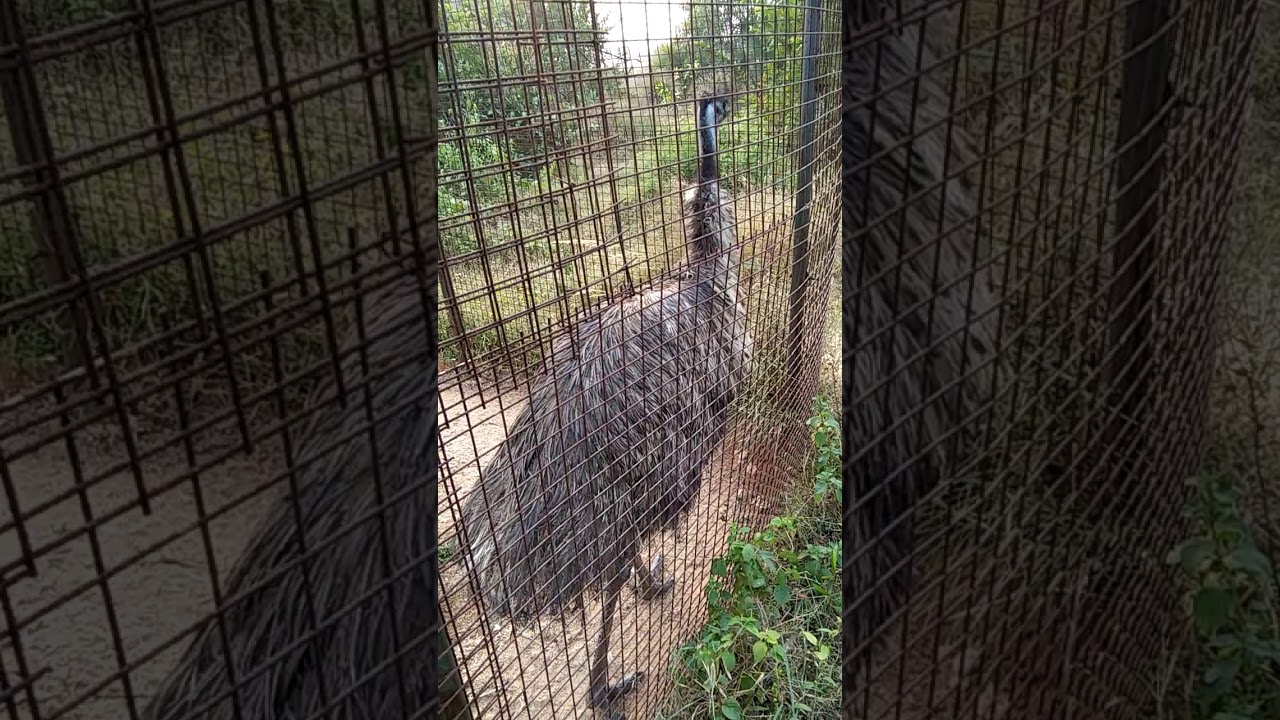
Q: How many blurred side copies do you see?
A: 2